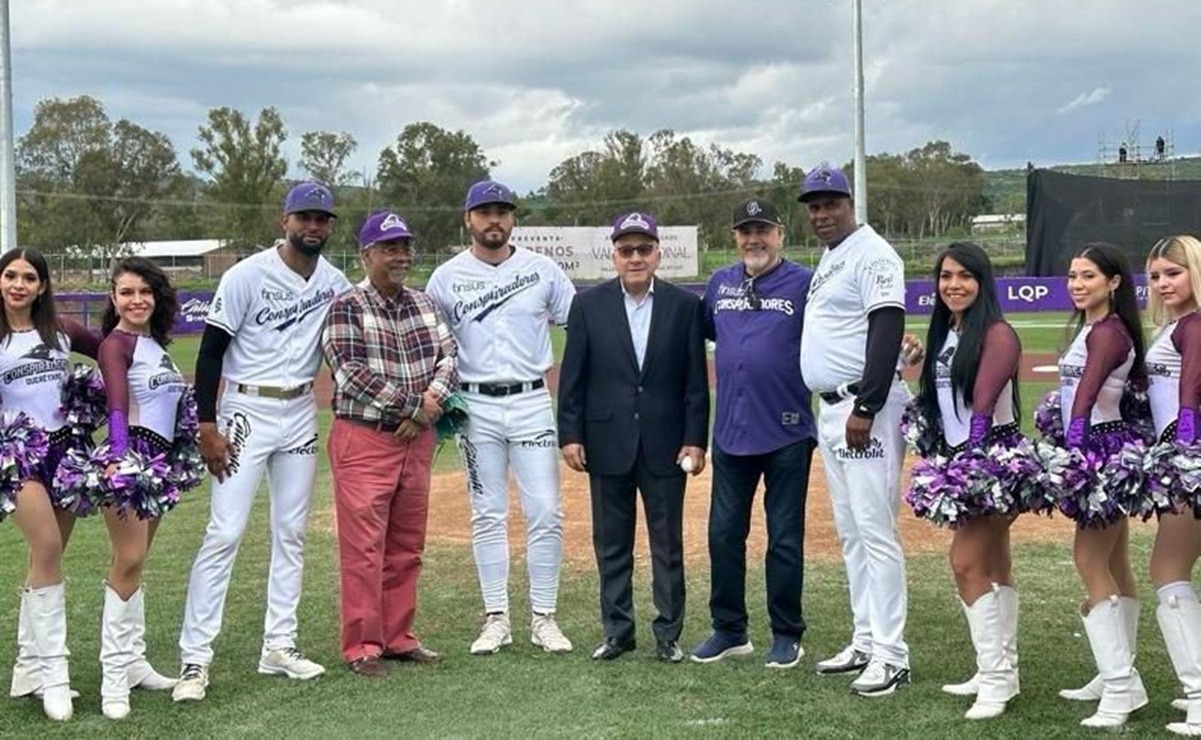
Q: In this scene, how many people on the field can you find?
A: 11